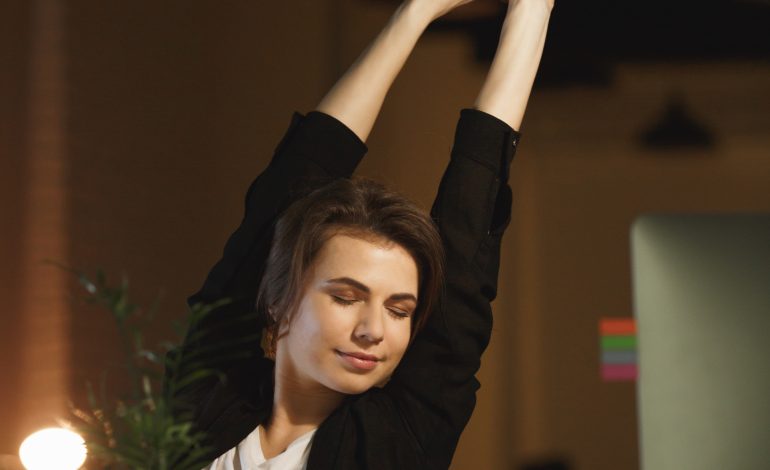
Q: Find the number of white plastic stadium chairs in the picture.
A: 0